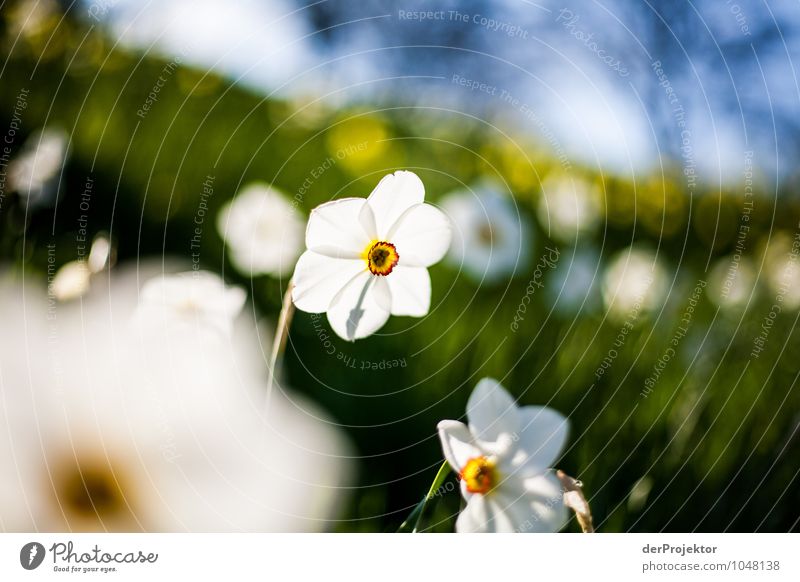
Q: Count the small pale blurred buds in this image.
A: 2